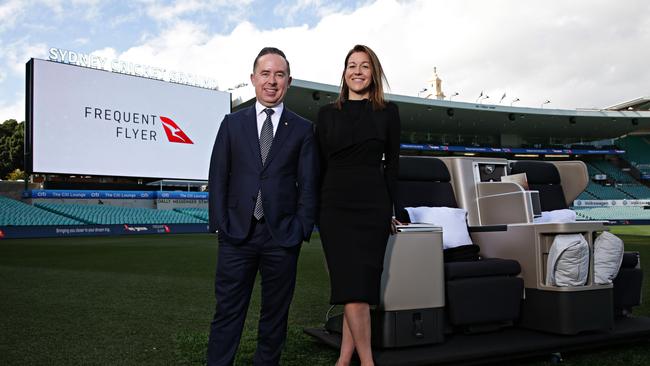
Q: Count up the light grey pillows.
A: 2